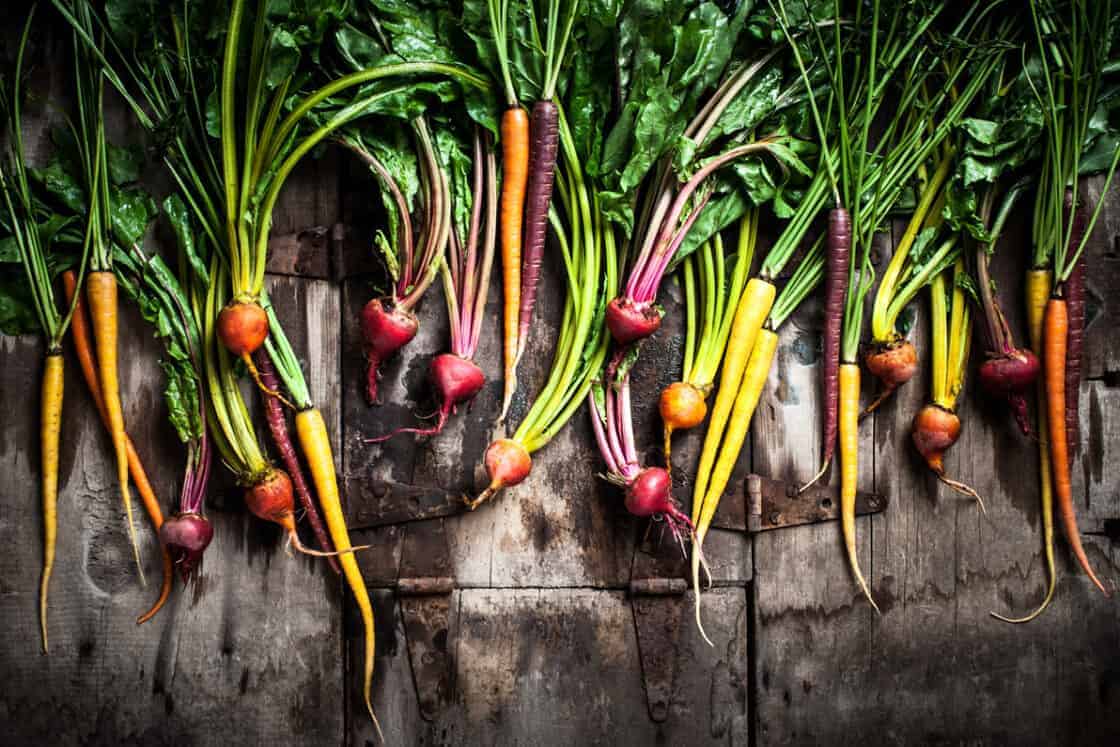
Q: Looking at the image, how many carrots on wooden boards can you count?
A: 14